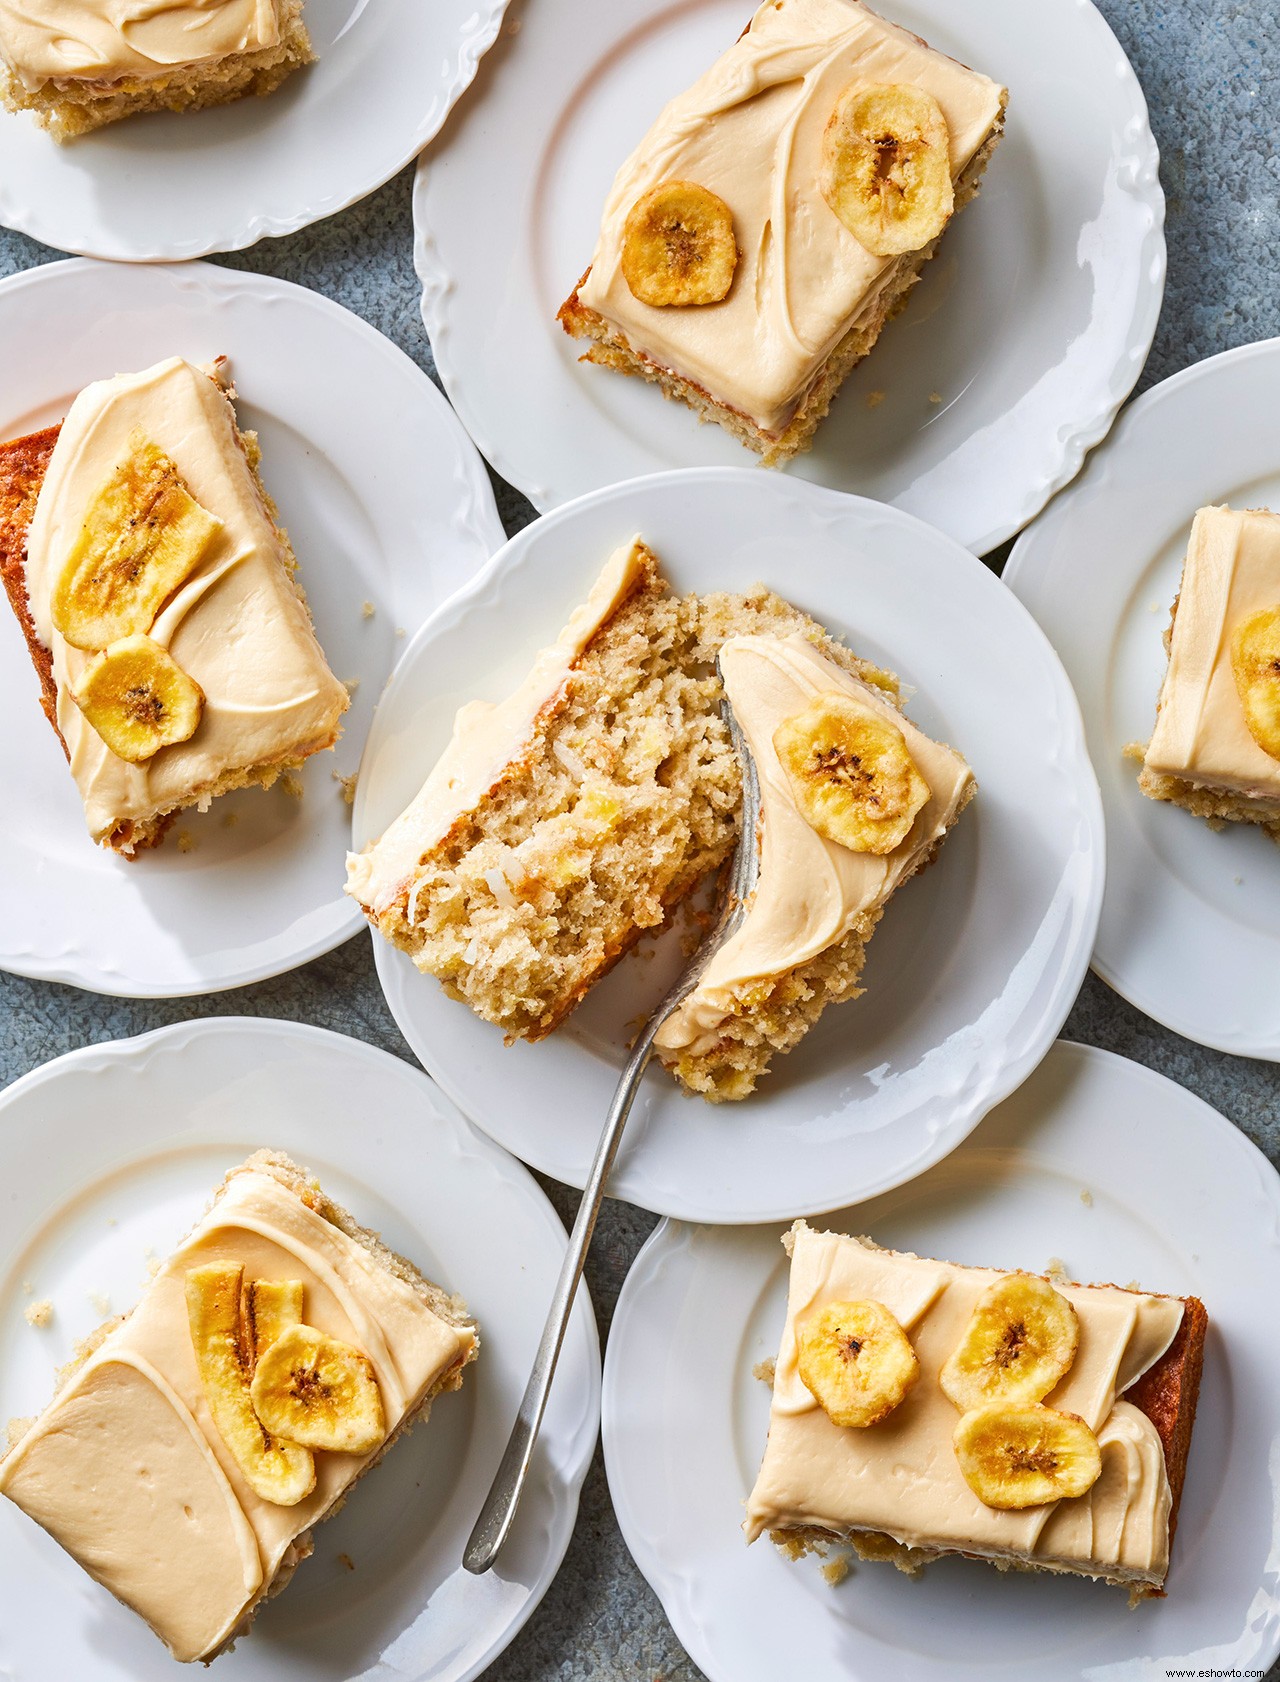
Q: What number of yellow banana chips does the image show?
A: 11